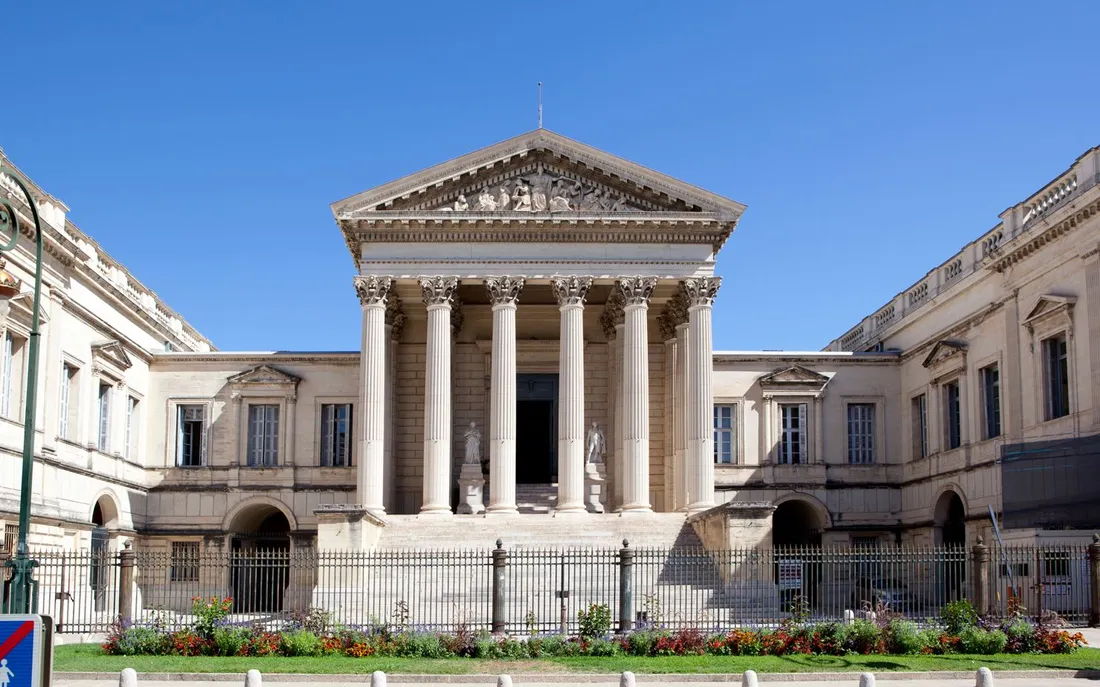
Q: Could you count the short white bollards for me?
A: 8